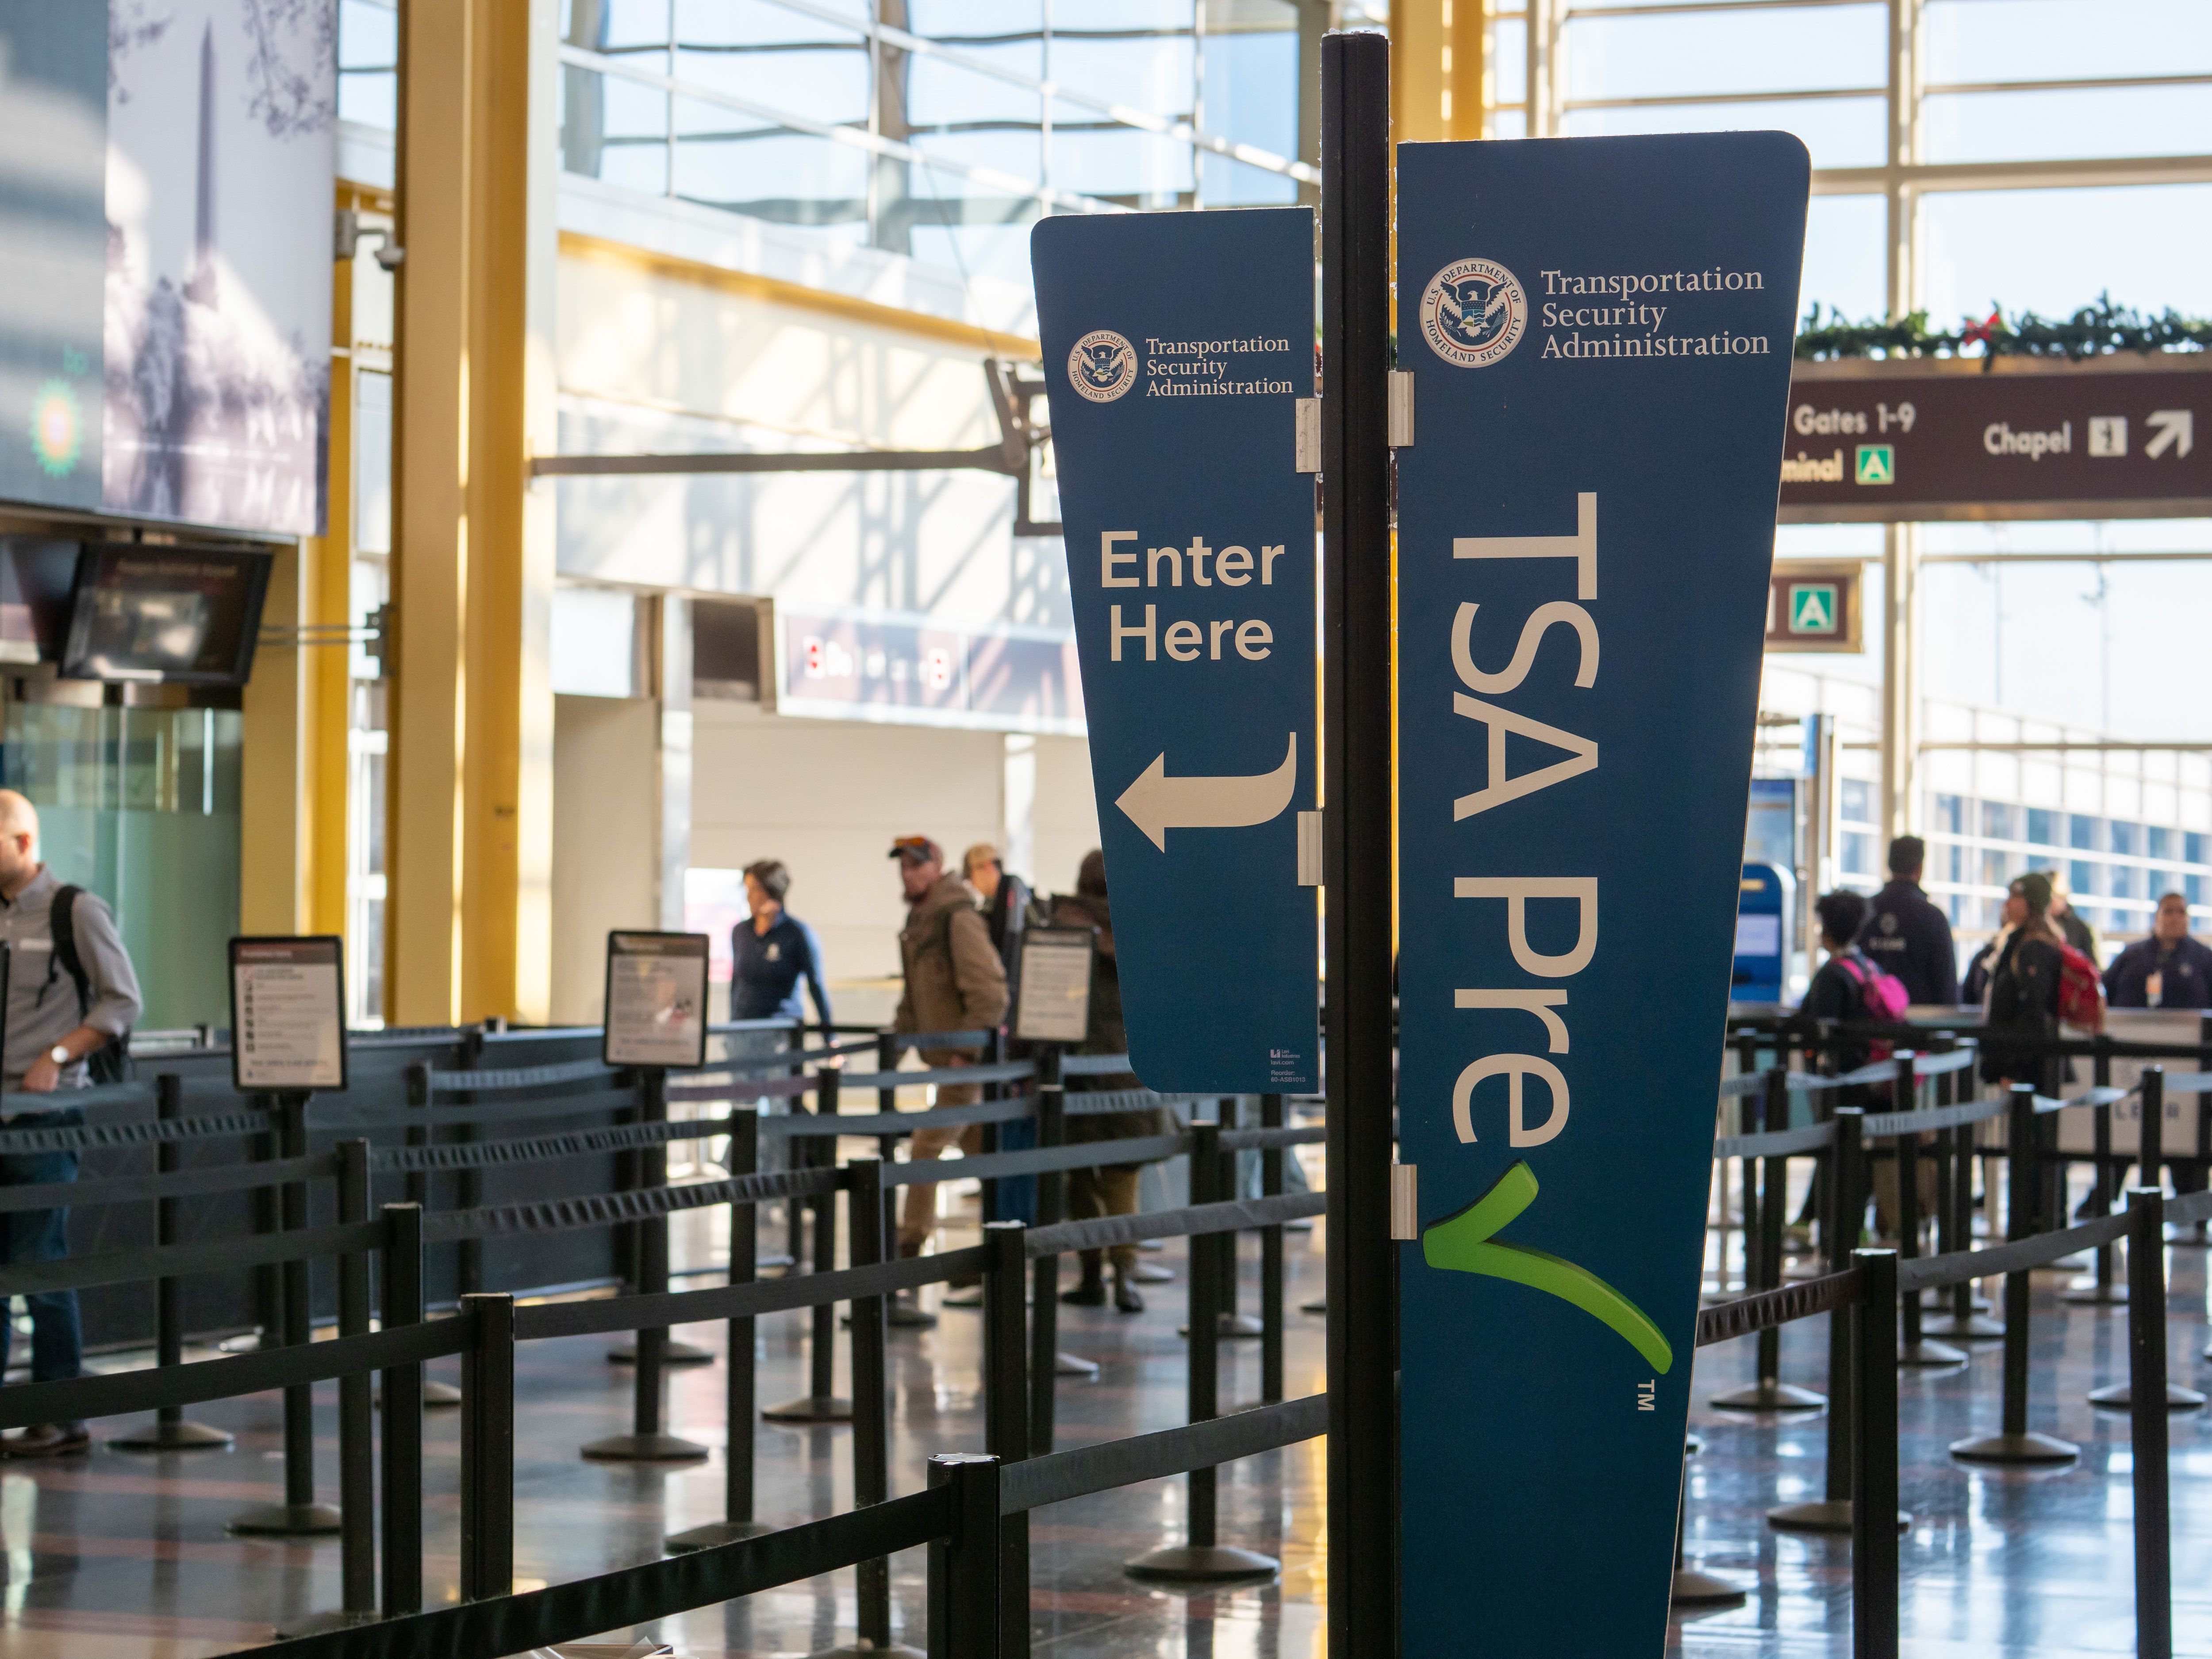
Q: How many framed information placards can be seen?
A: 3